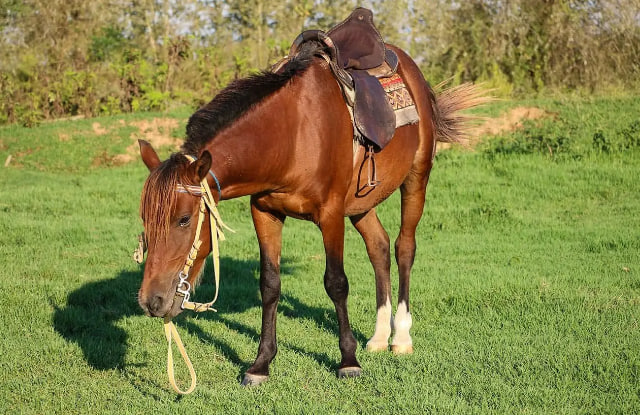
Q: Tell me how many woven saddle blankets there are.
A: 1